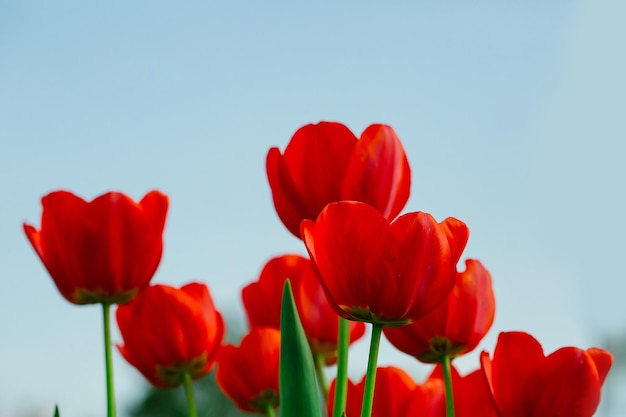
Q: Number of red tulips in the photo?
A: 10